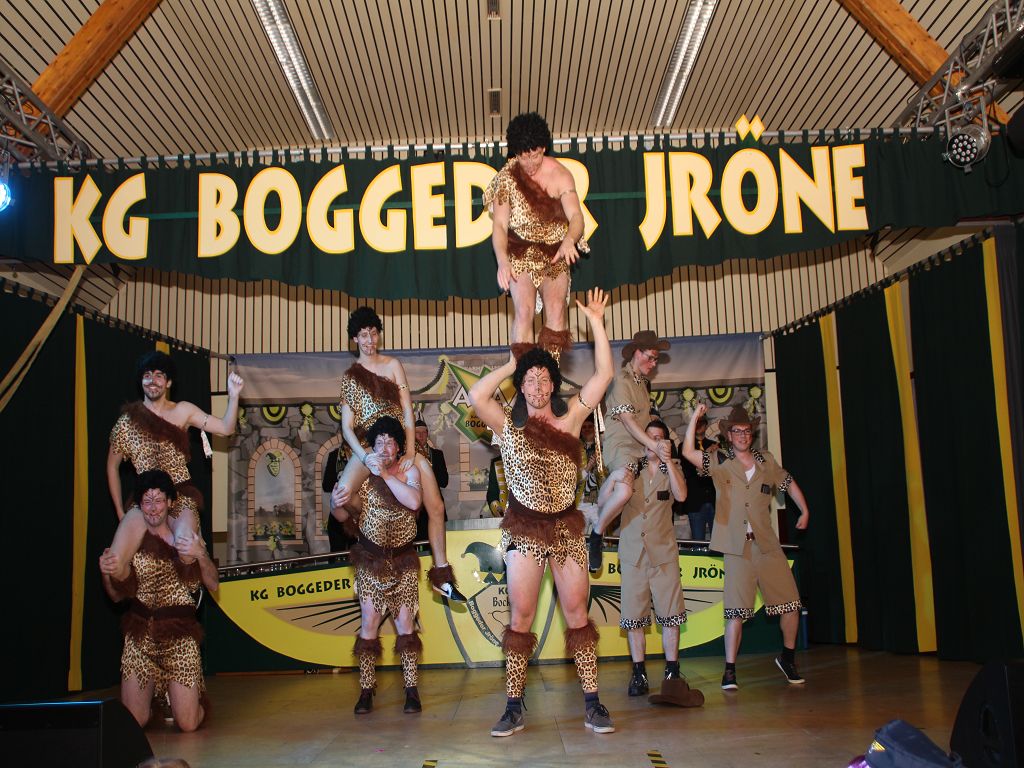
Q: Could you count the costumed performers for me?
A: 9